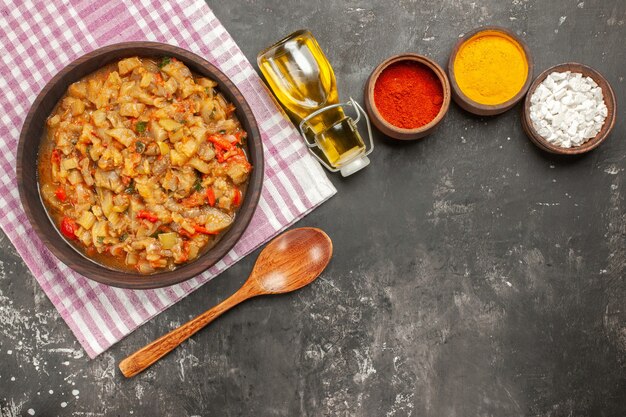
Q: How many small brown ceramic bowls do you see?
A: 3